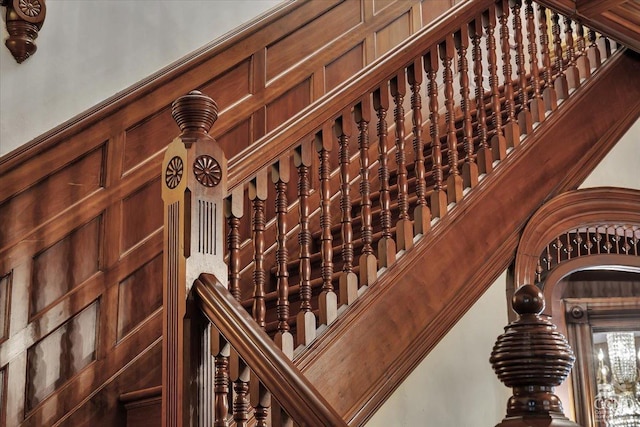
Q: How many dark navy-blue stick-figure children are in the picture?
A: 0